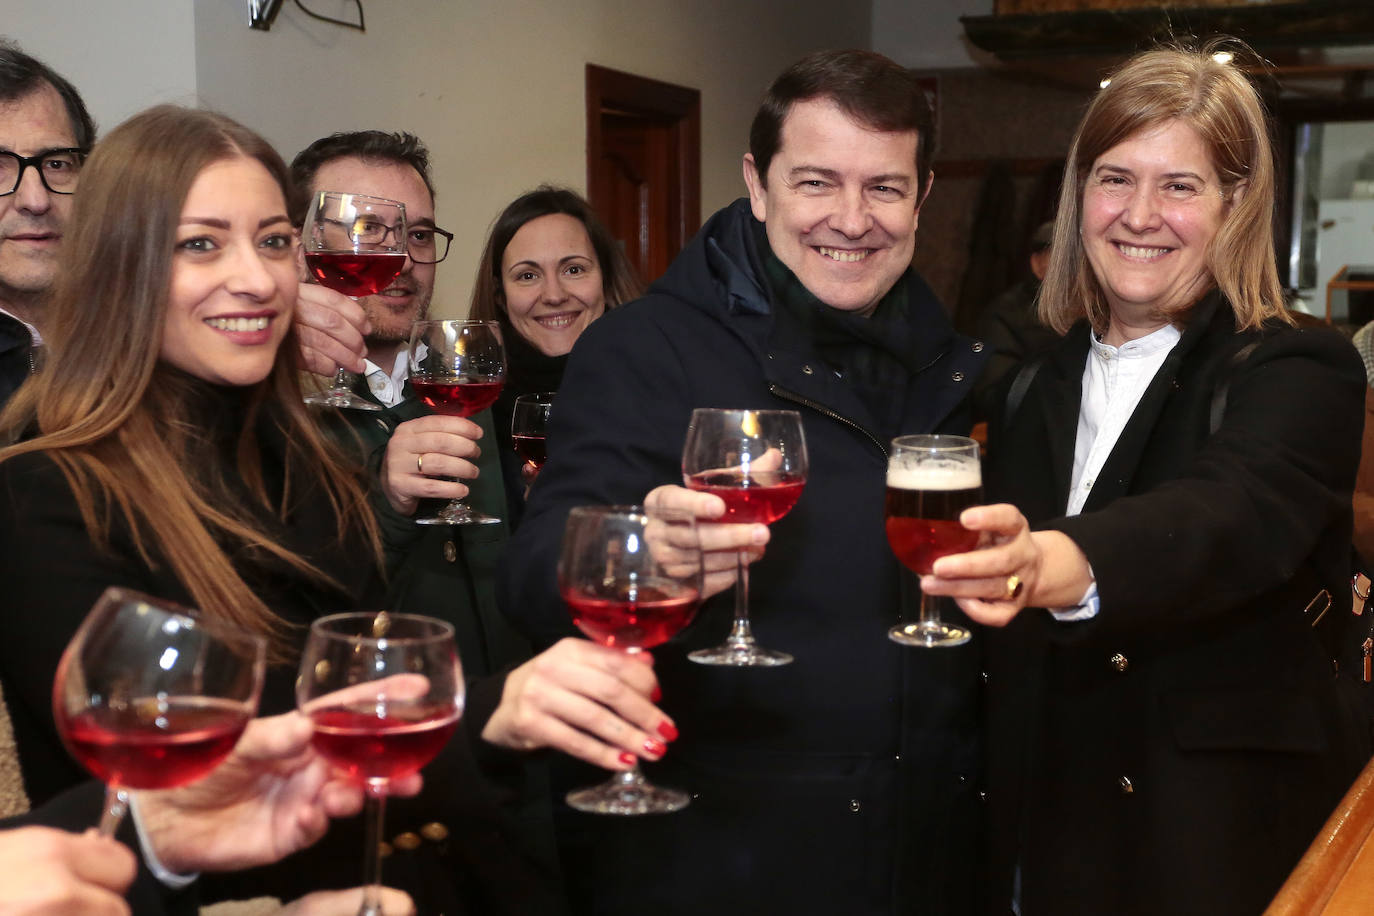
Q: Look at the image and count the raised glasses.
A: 8